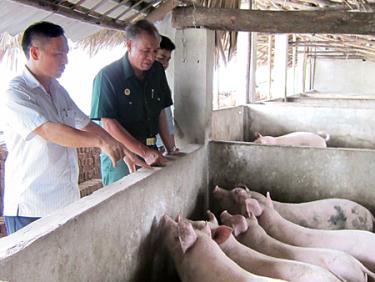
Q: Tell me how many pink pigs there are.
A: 6